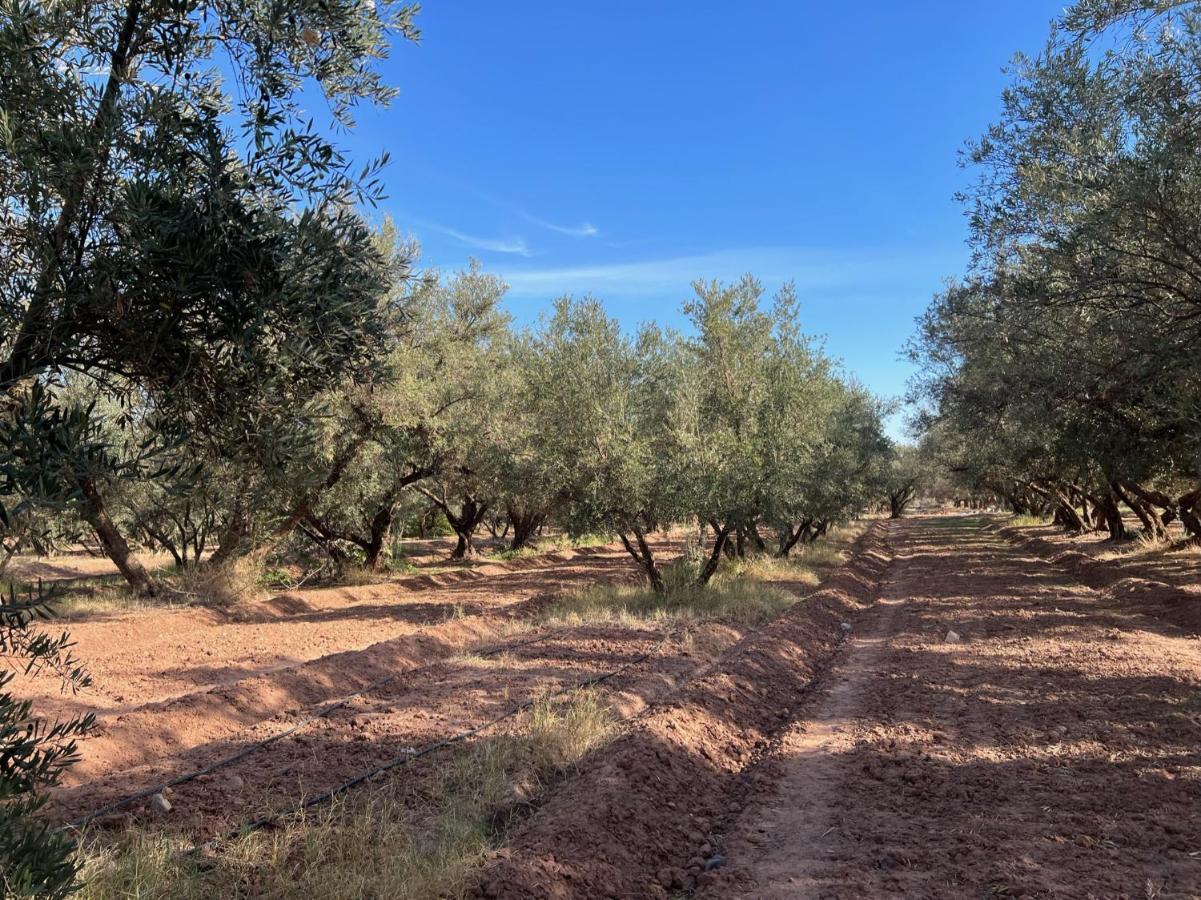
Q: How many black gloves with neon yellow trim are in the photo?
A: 0